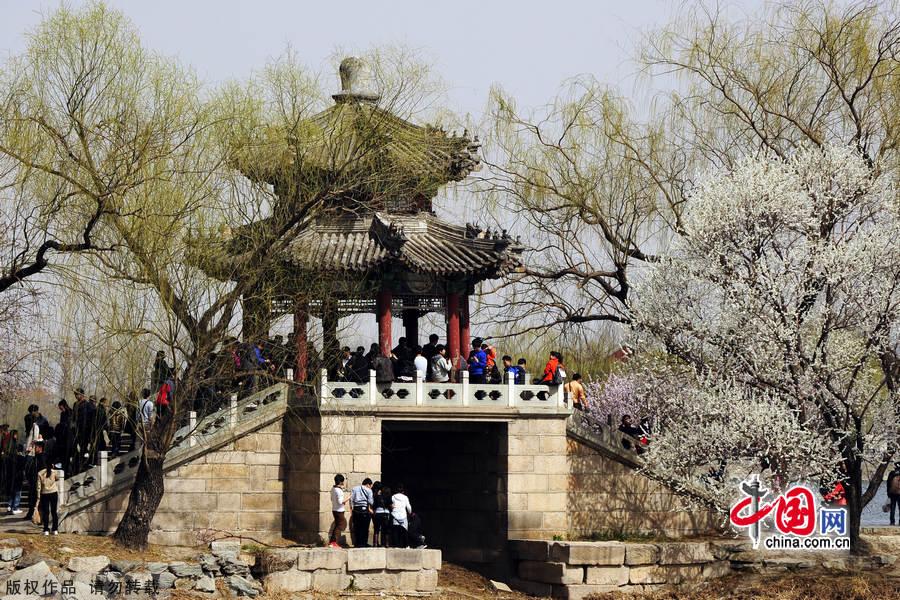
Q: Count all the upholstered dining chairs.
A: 0